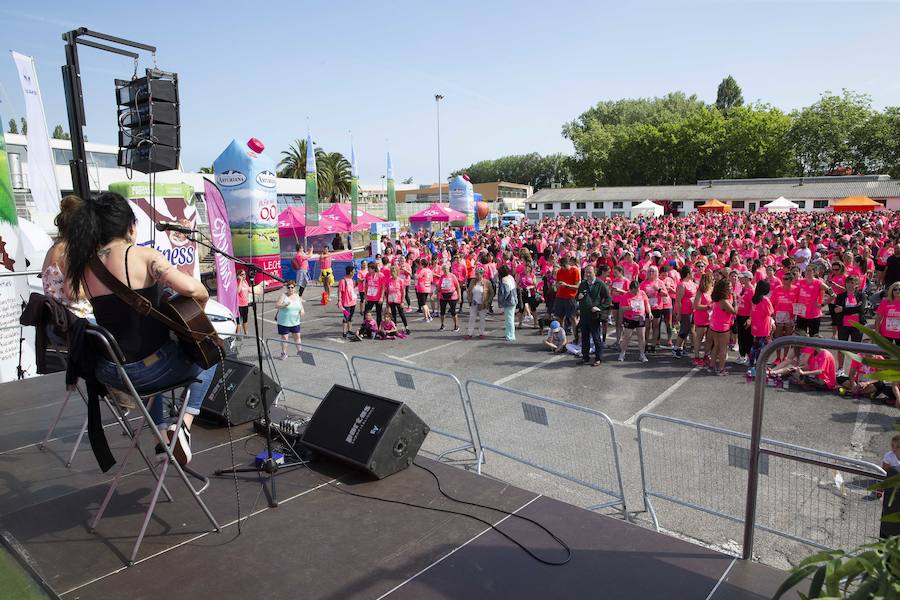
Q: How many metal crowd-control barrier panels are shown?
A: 5